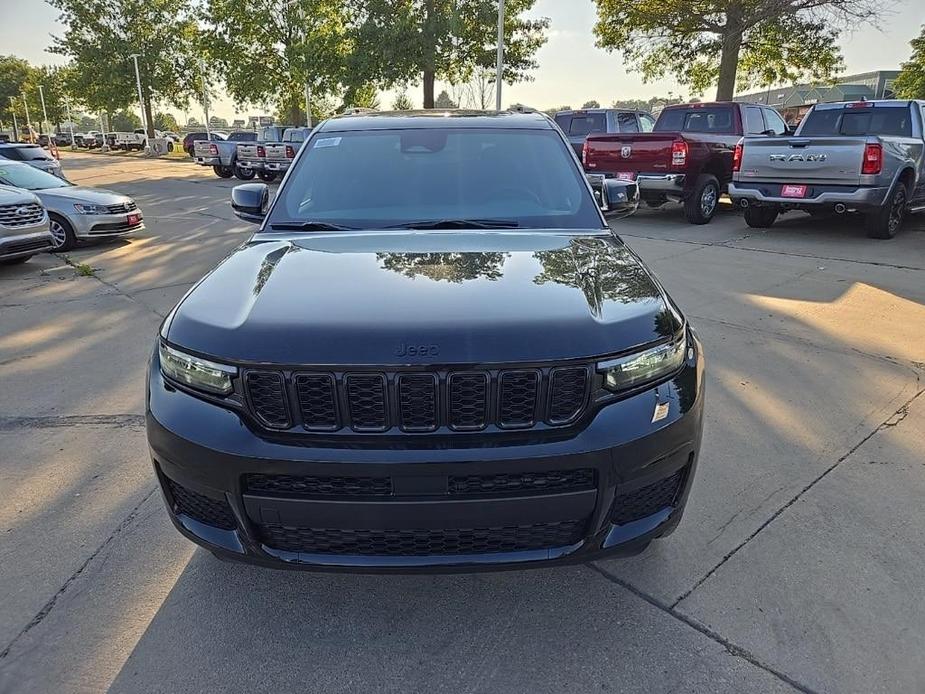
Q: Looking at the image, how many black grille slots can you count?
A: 7